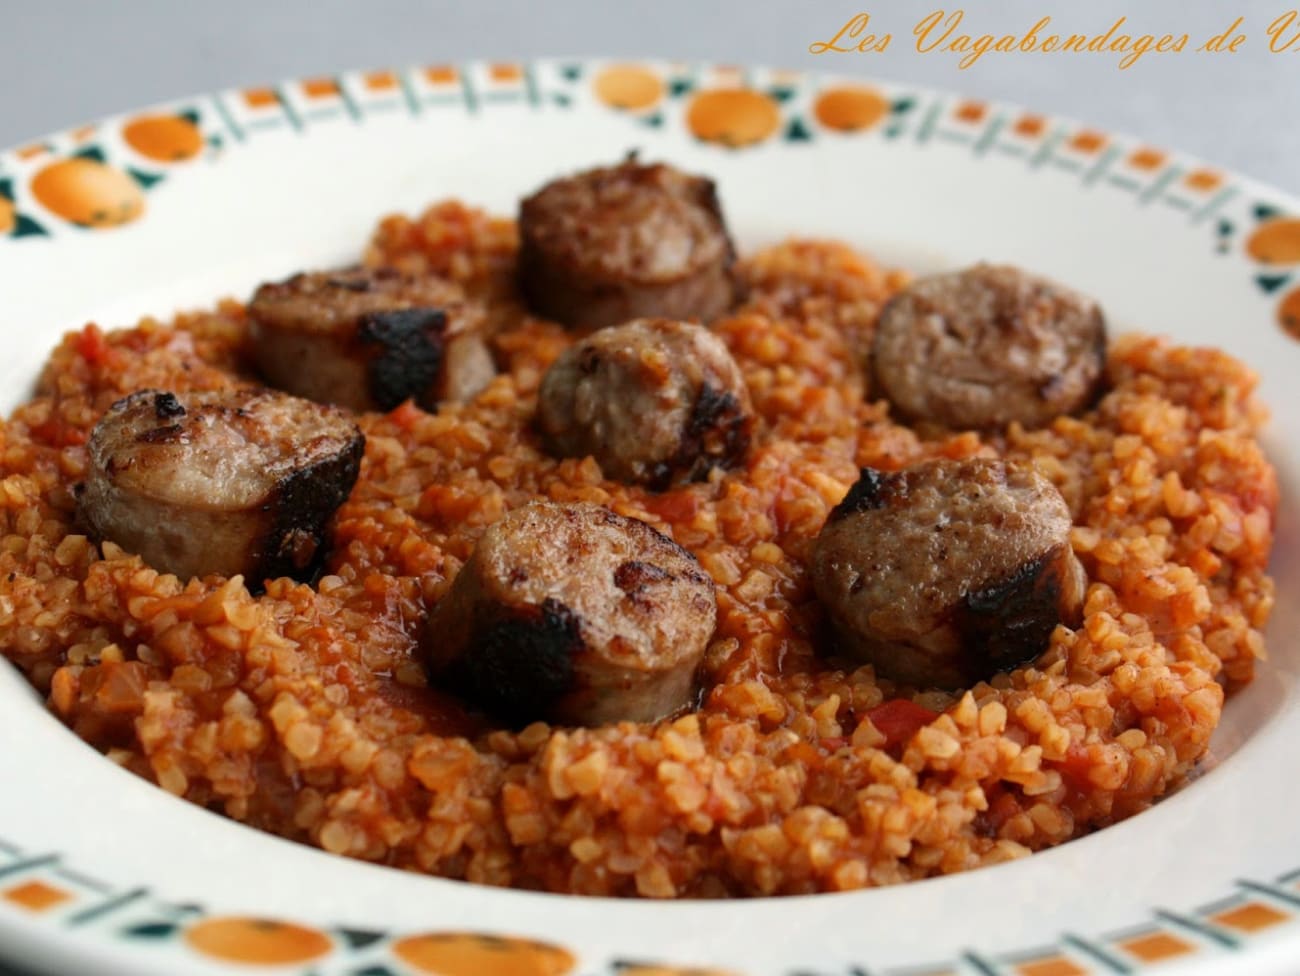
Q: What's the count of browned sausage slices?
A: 7